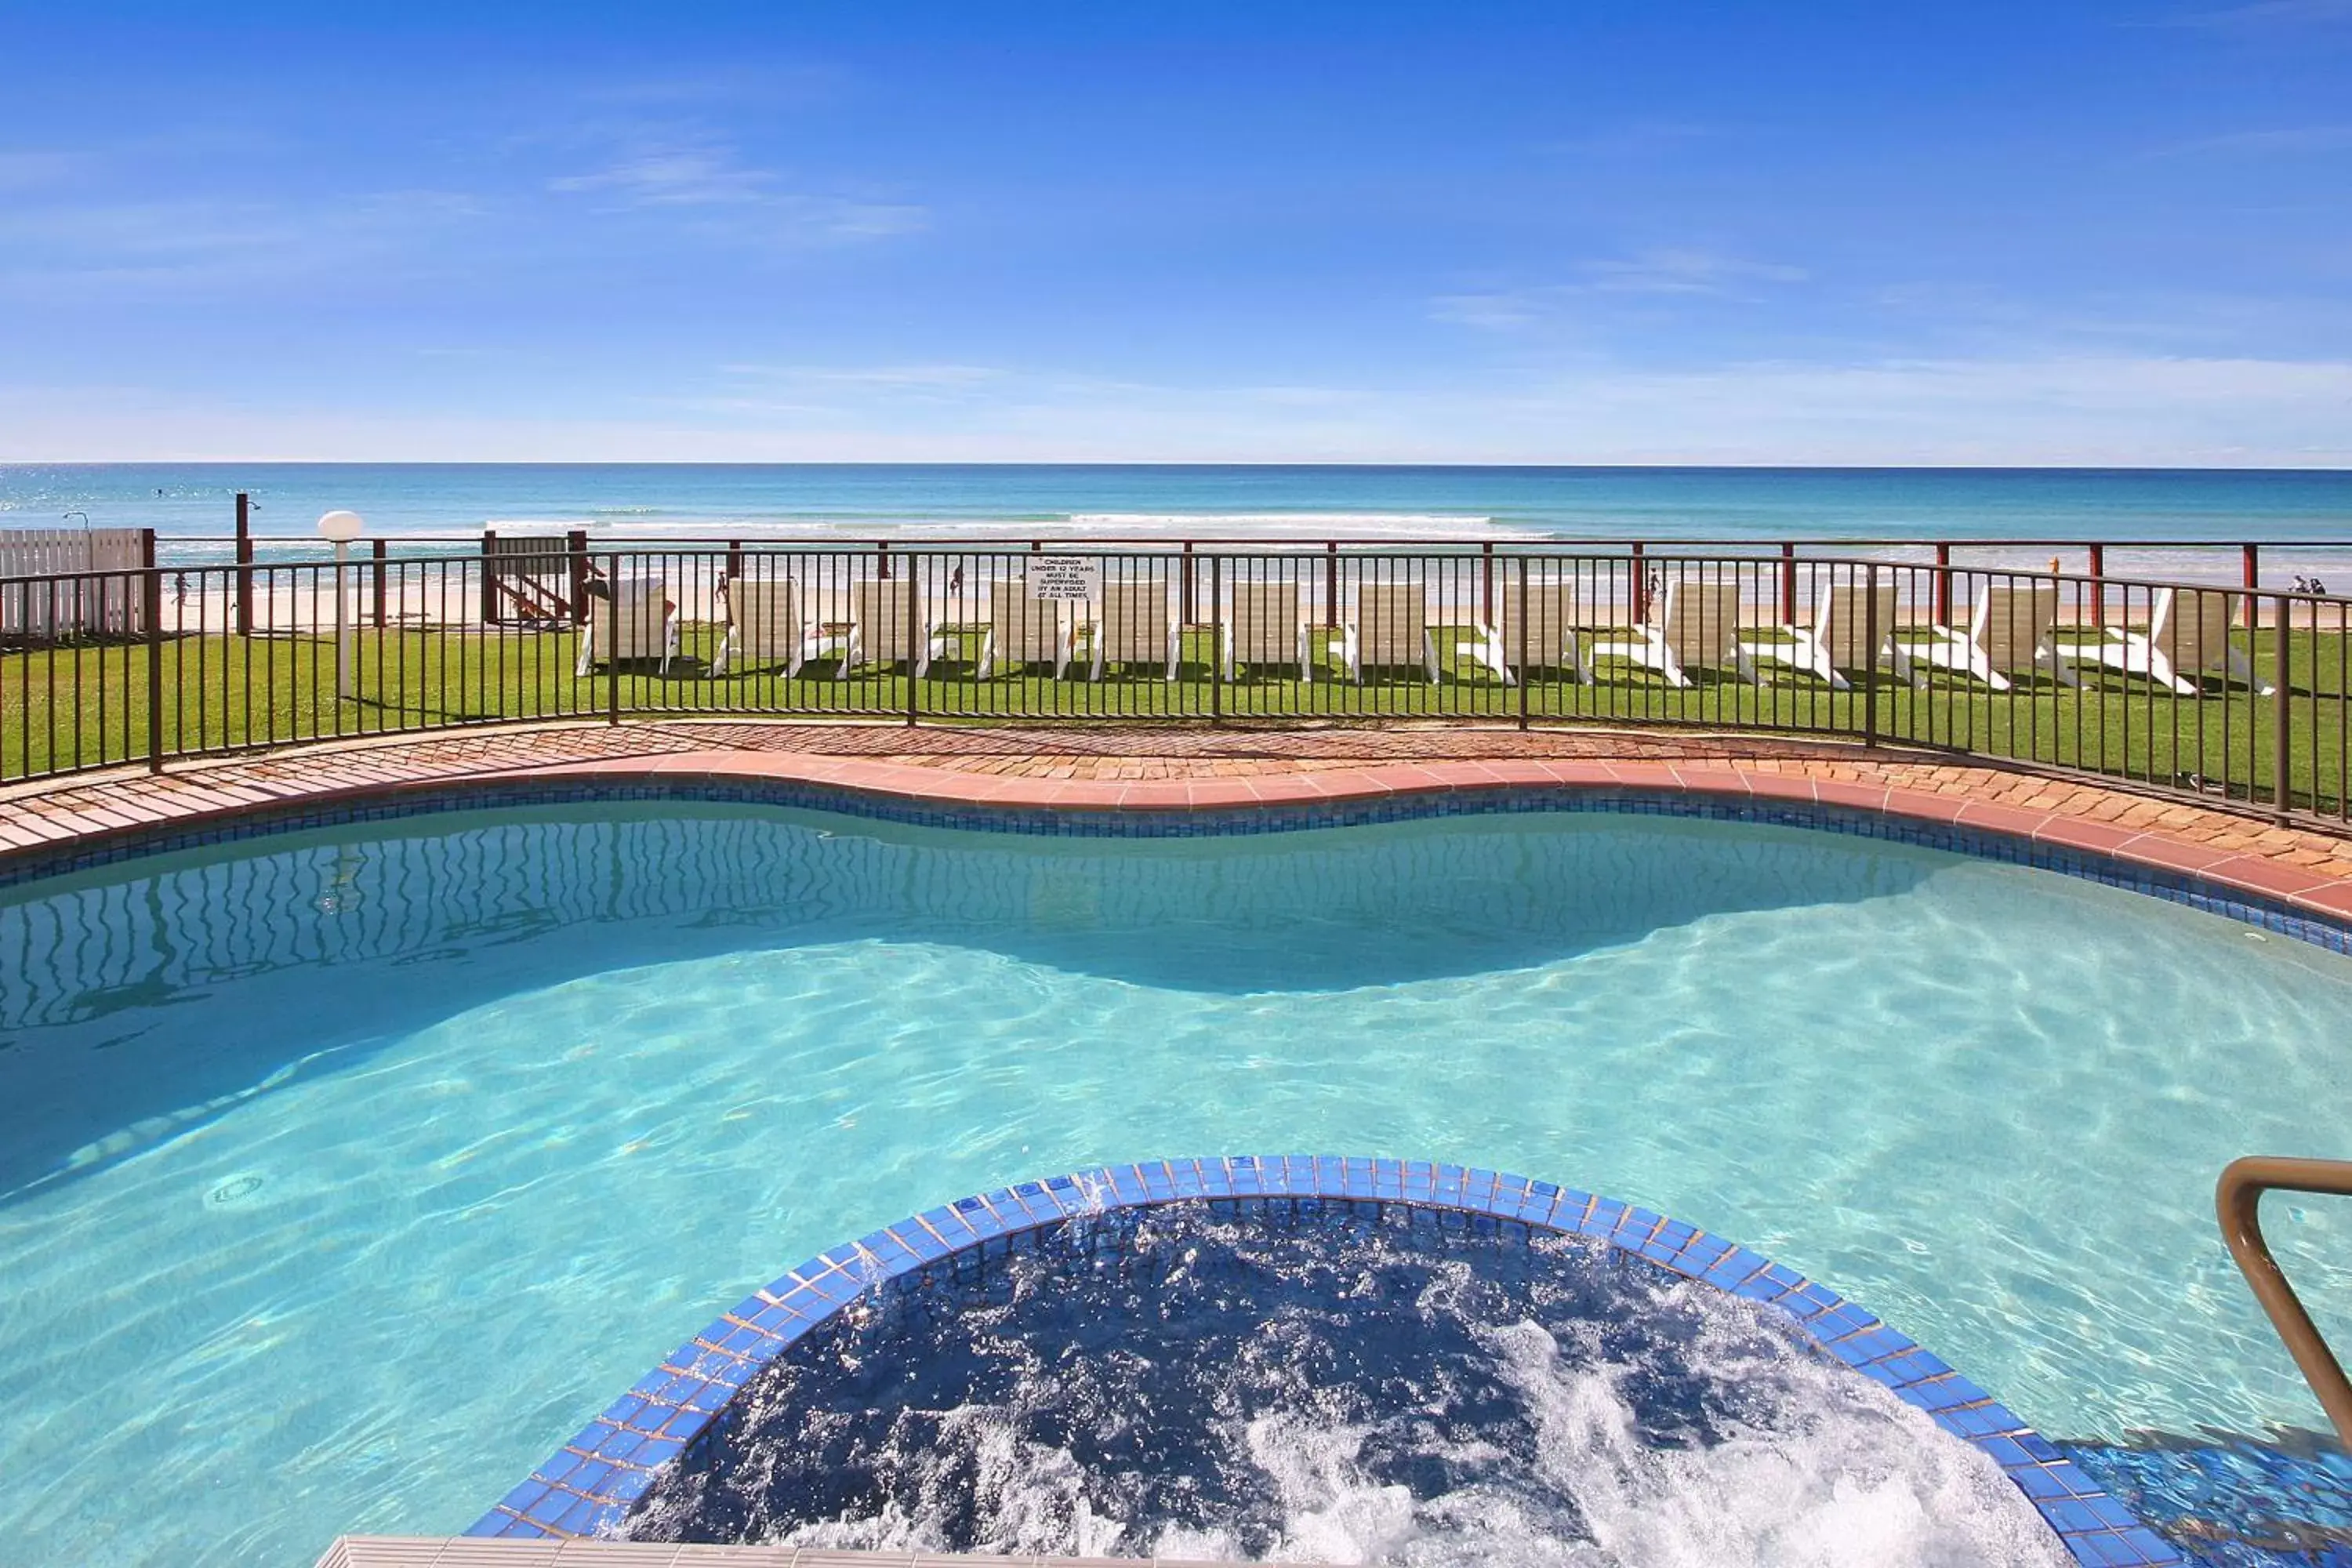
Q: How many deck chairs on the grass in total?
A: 12